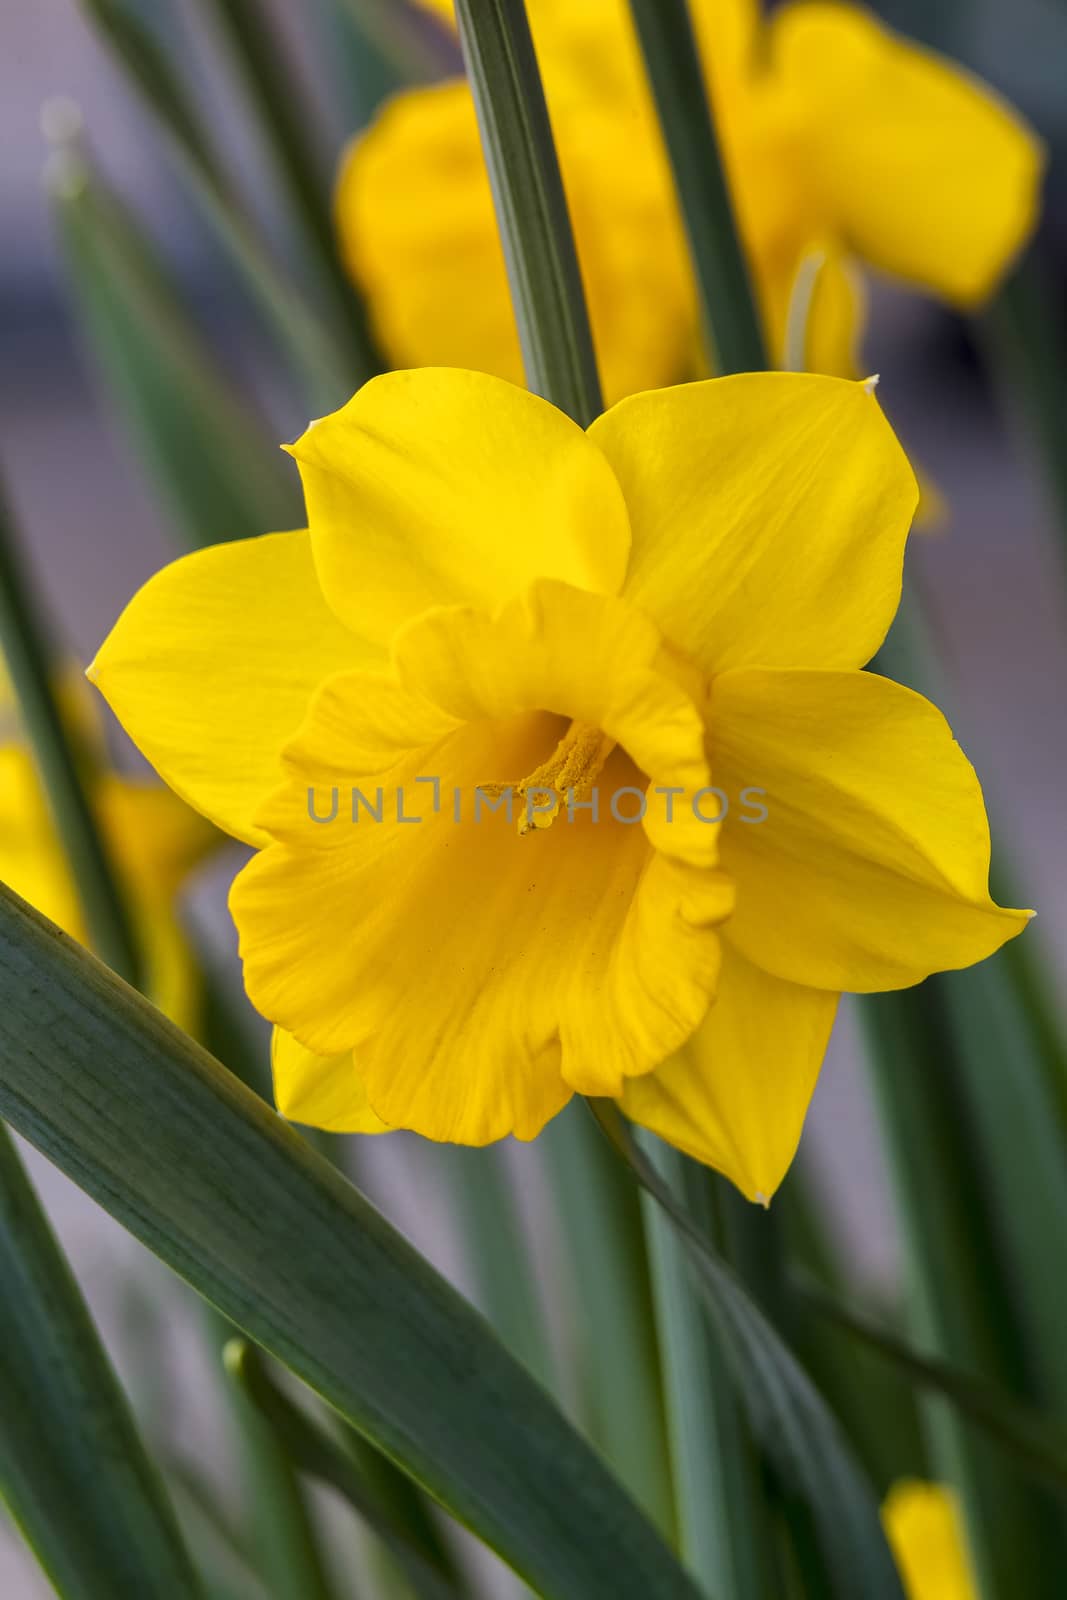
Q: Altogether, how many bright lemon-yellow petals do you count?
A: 6